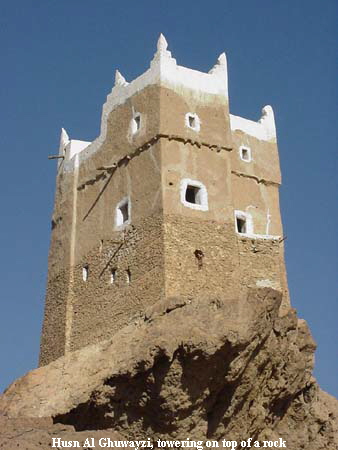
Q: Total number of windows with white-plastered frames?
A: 6